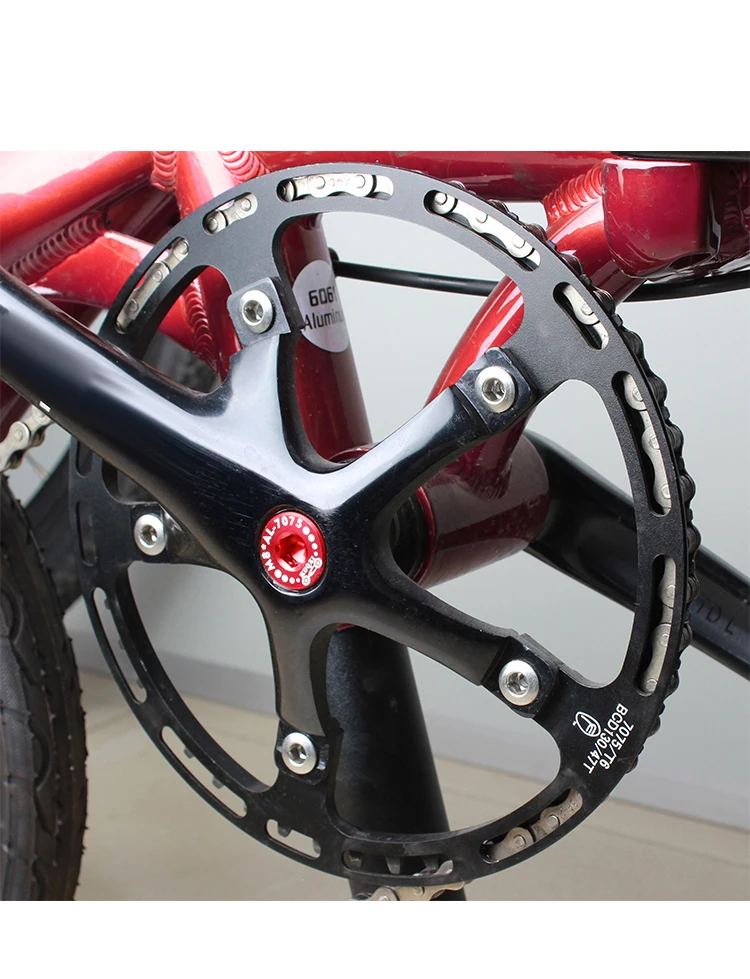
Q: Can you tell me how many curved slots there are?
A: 14